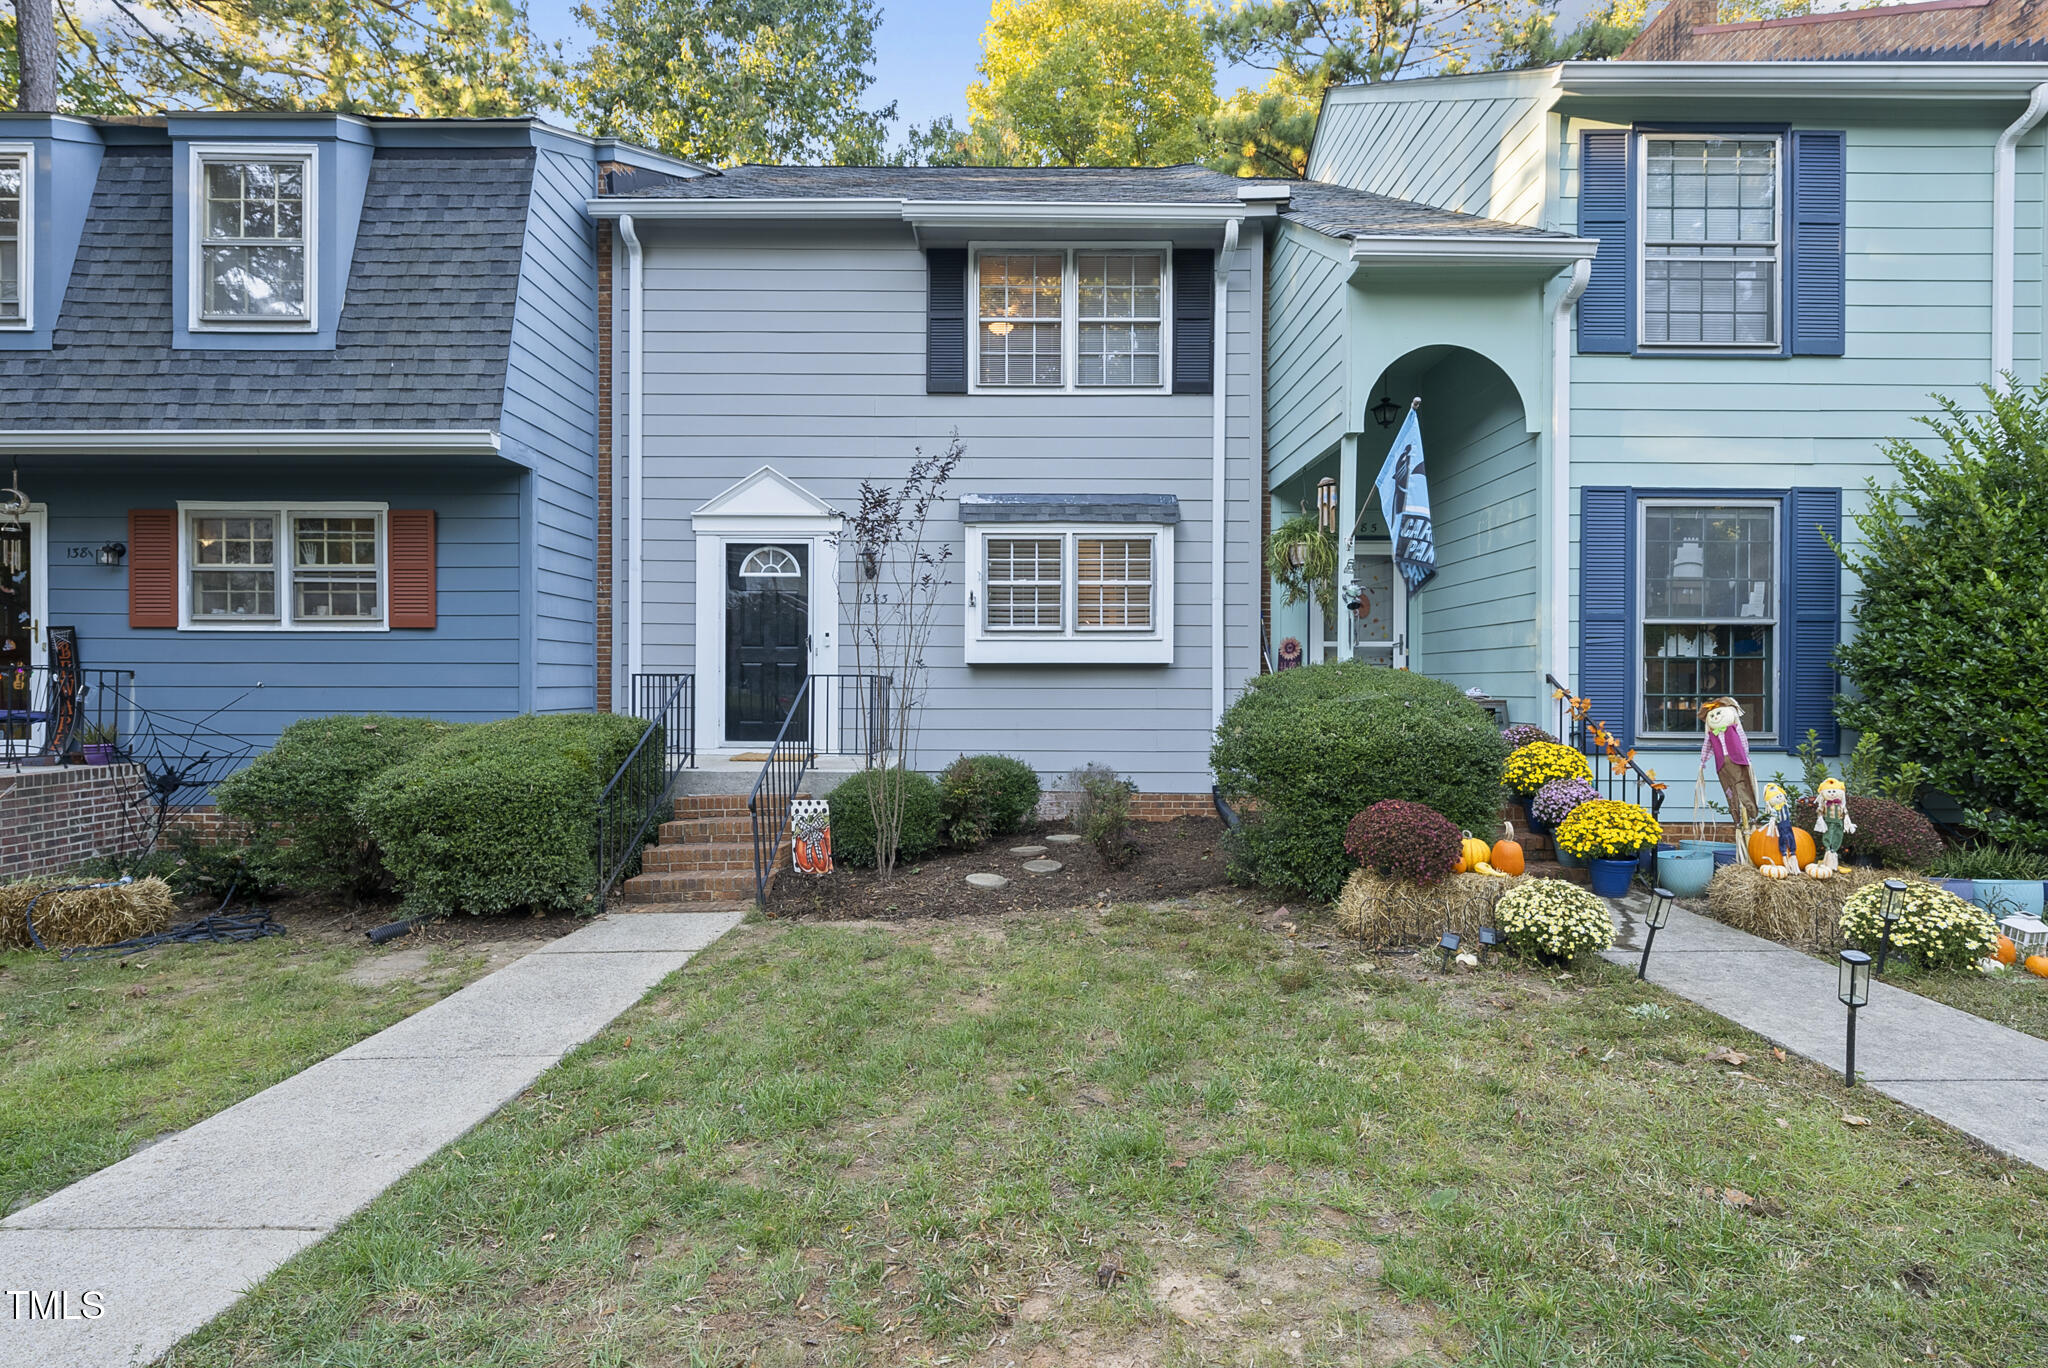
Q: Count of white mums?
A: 2